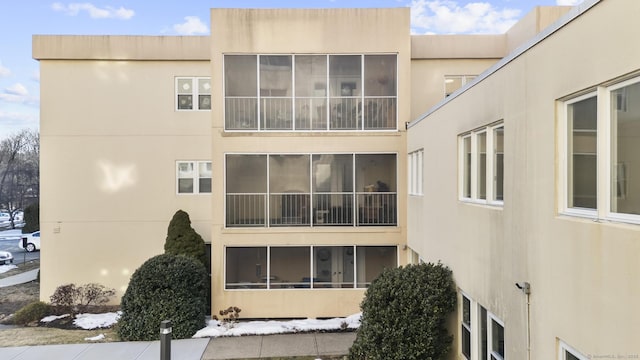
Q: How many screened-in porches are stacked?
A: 3